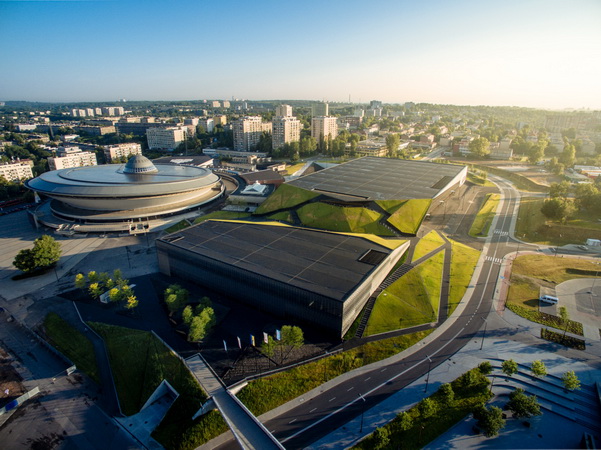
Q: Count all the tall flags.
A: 5